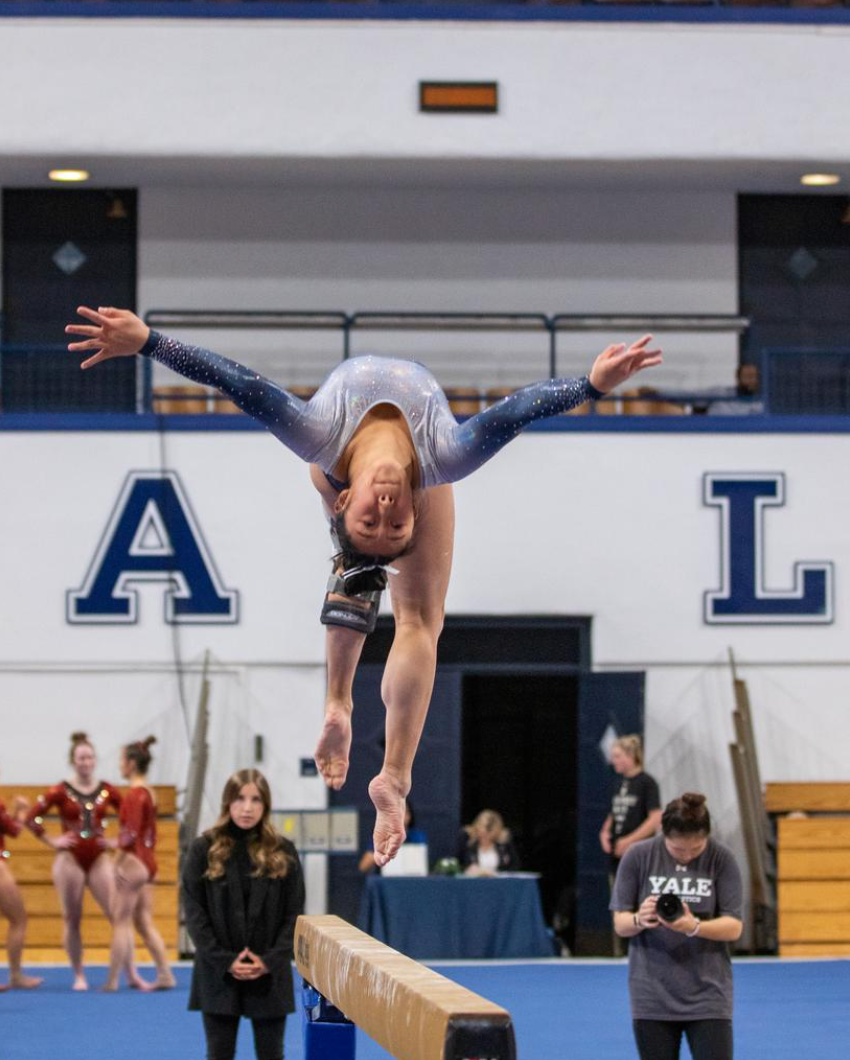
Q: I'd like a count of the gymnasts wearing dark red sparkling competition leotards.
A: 3